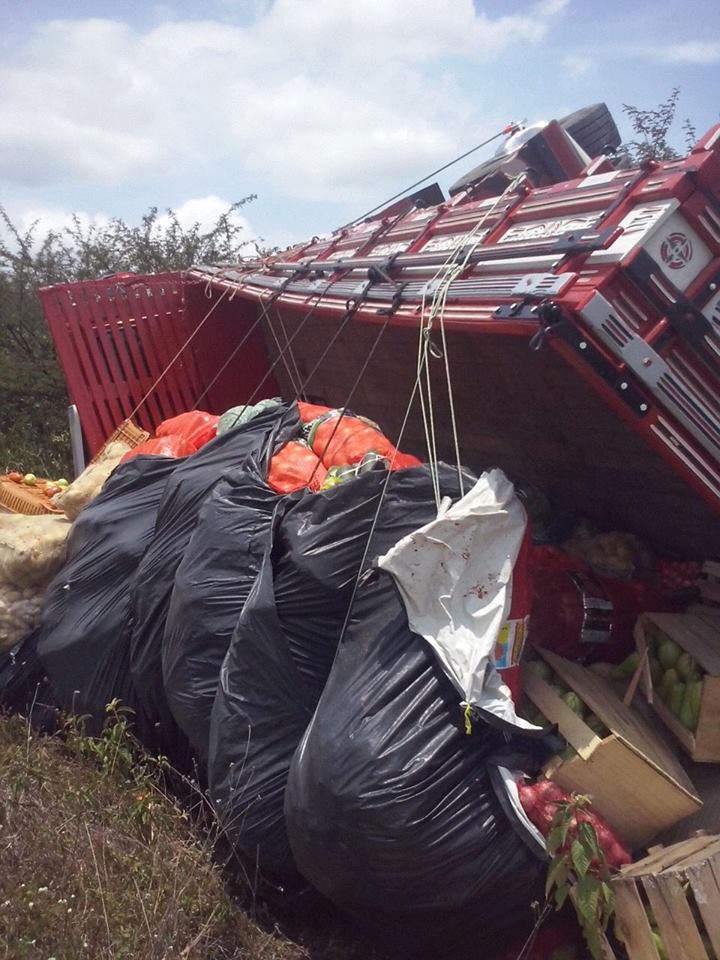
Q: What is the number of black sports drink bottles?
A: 0